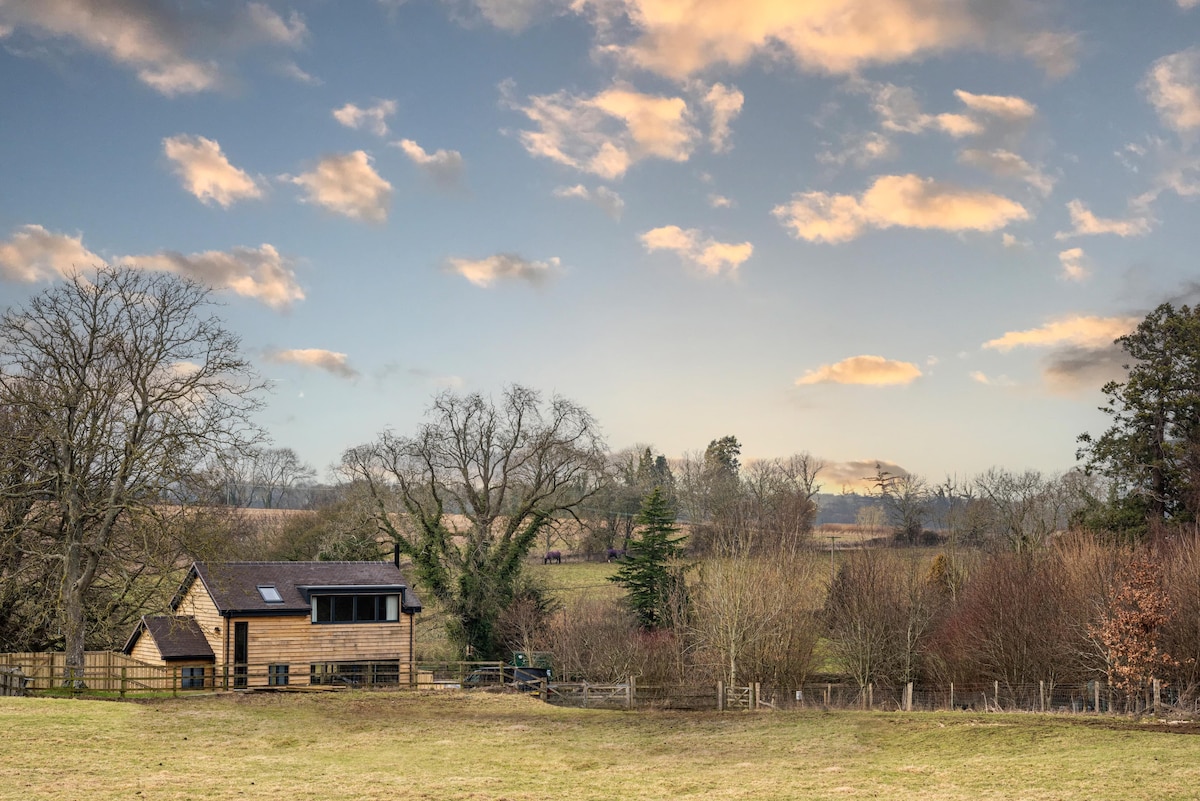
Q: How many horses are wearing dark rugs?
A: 2